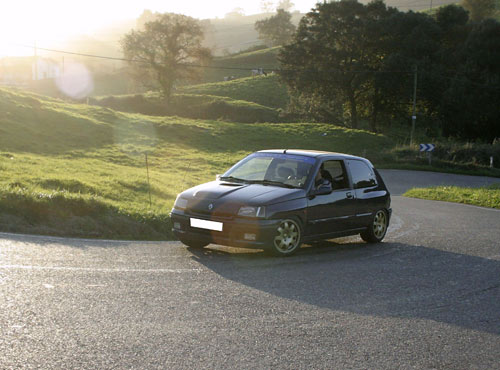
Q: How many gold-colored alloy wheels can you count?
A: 2